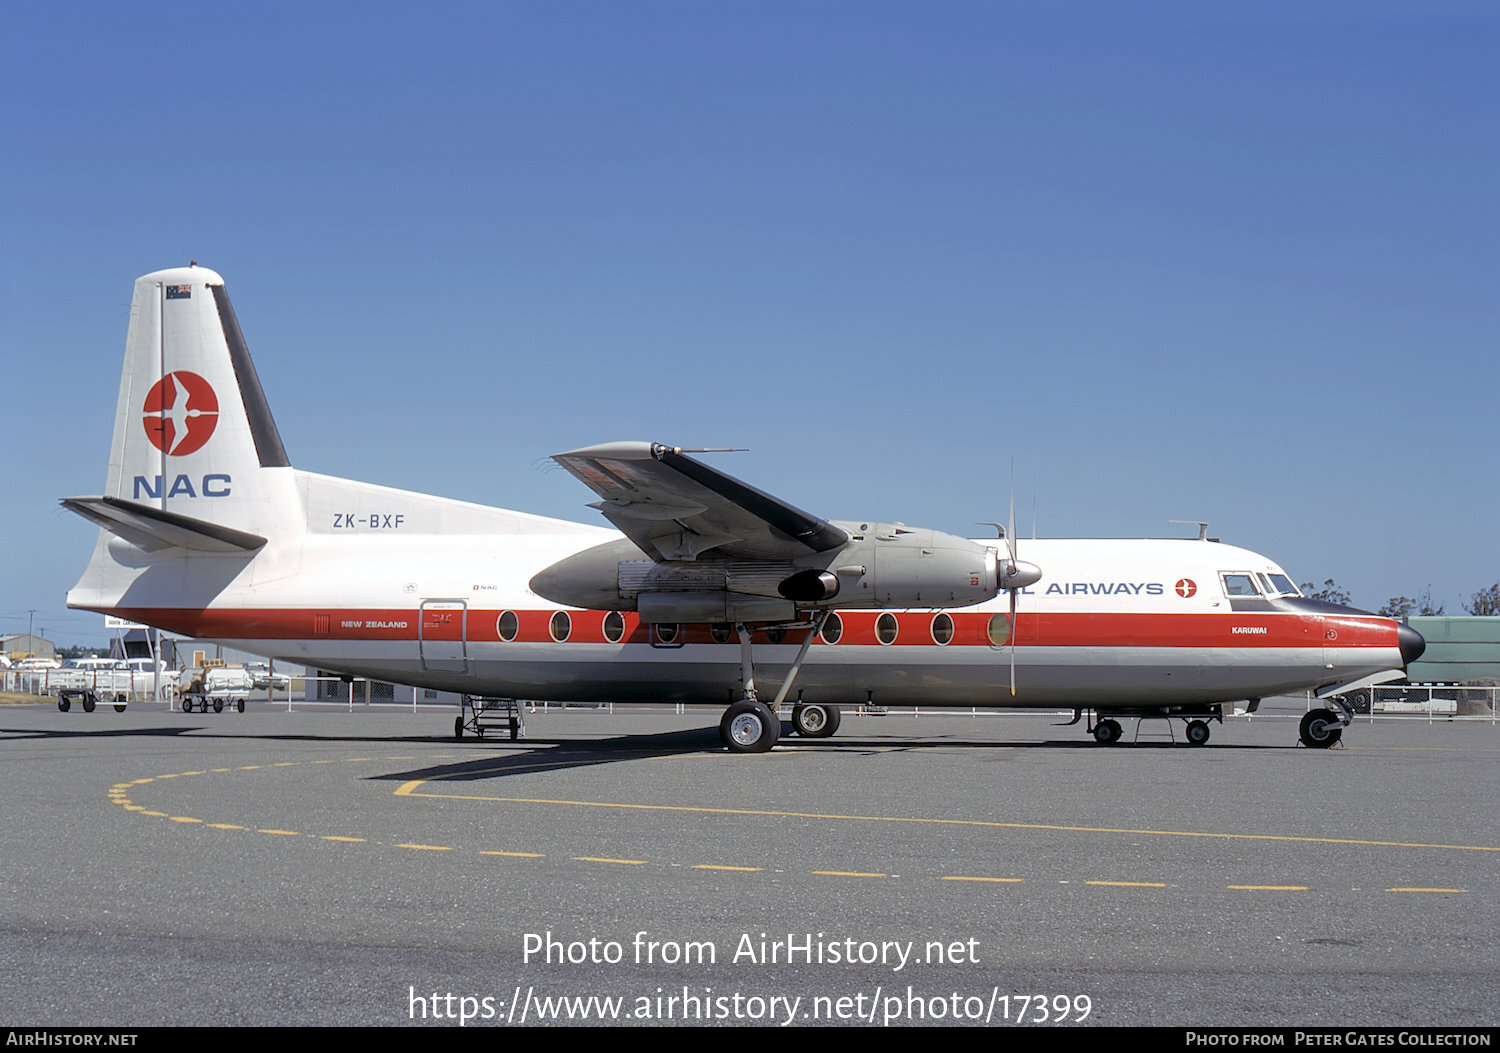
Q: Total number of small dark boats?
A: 0